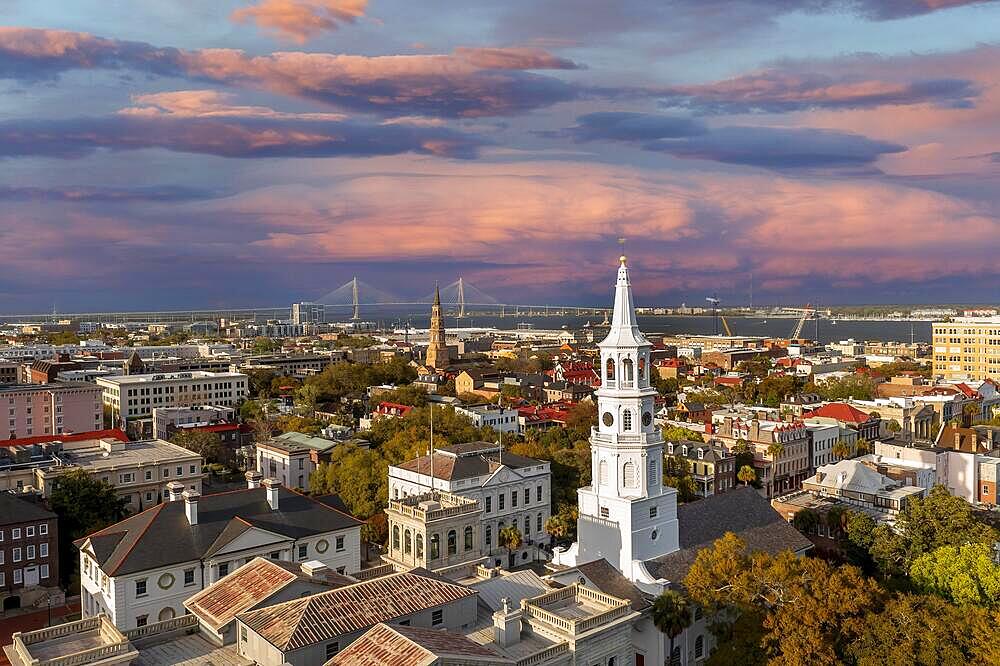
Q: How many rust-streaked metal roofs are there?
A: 3